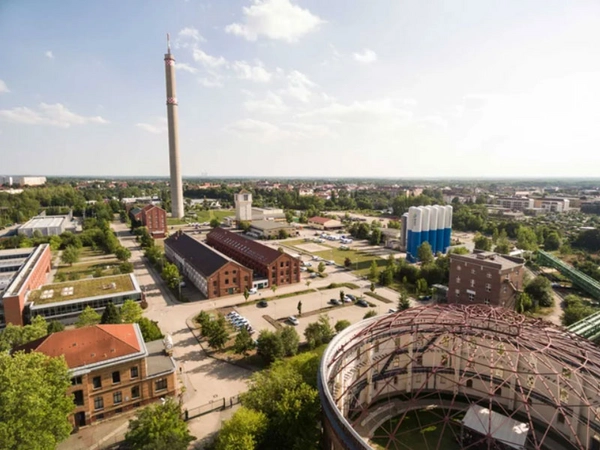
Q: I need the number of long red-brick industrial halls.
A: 2